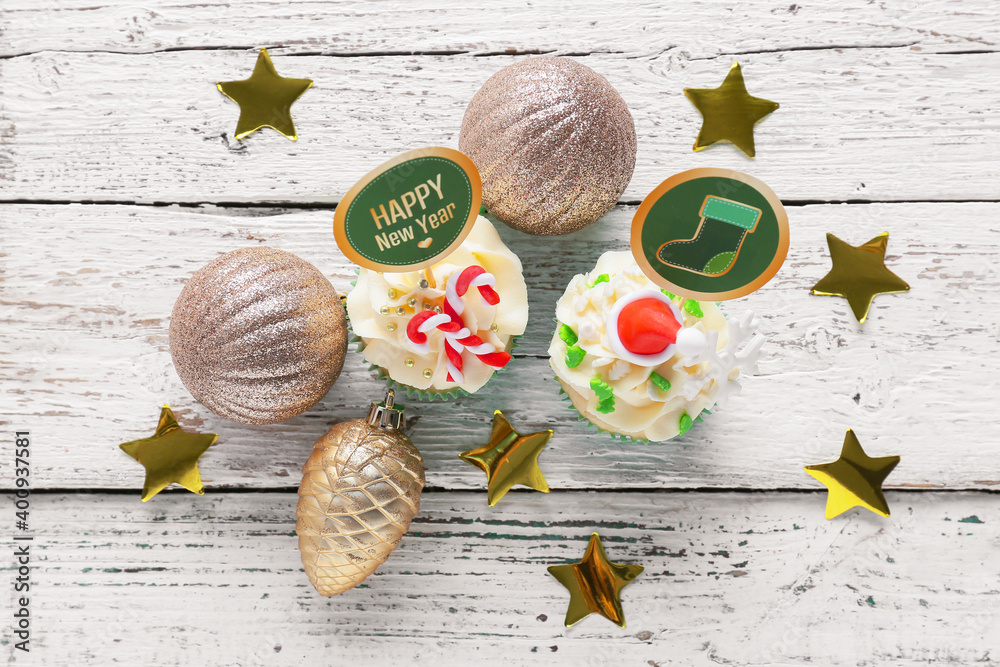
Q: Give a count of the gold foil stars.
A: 7